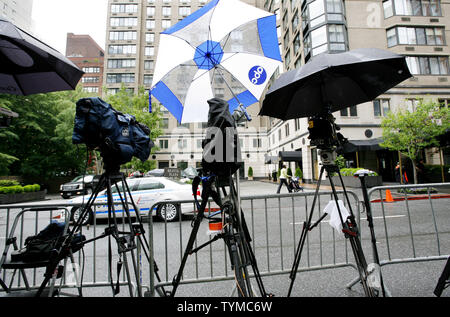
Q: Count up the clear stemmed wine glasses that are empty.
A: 0